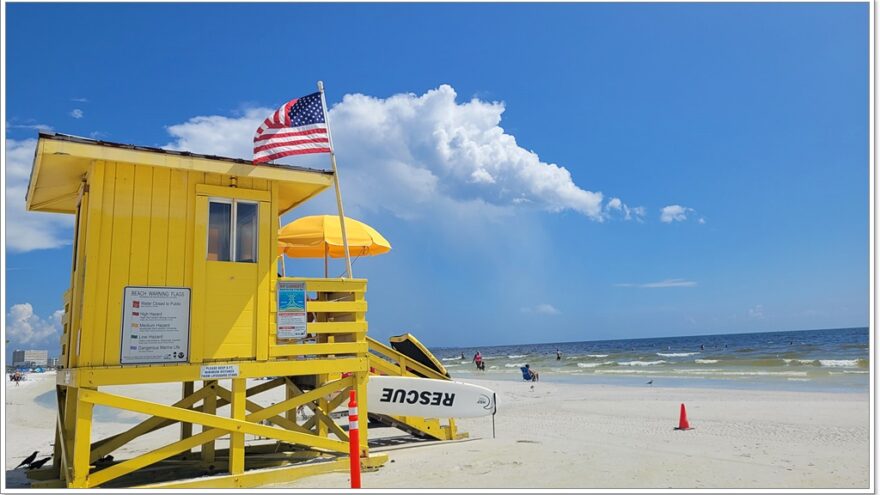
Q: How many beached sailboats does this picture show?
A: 0